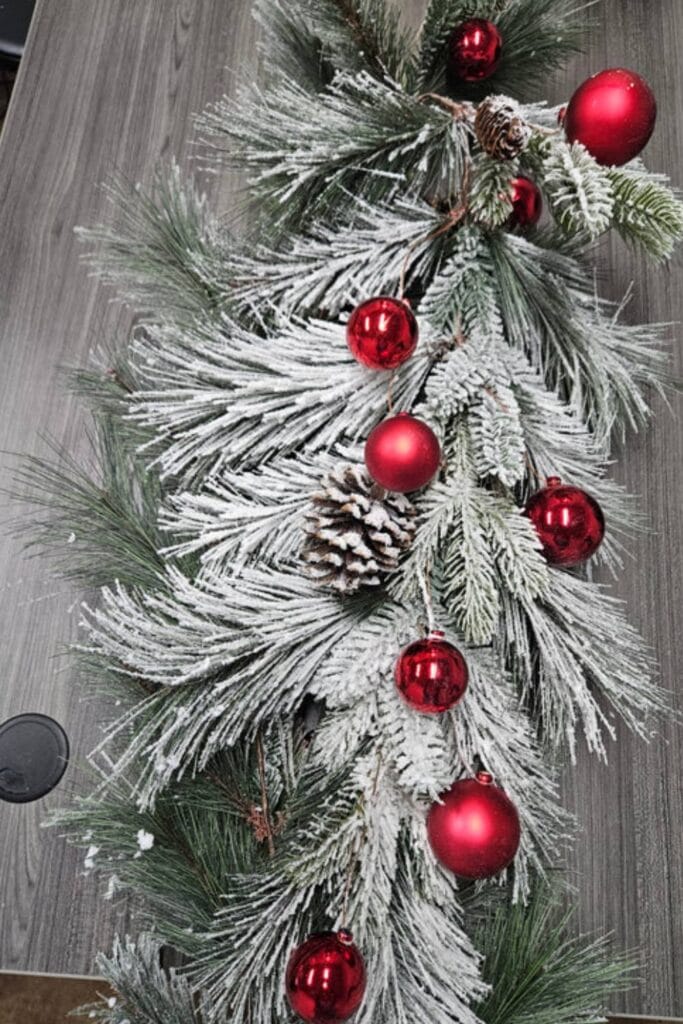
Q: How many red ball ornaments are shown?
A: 9